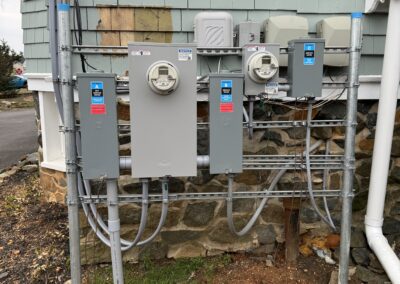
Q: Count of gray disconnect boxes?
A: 3